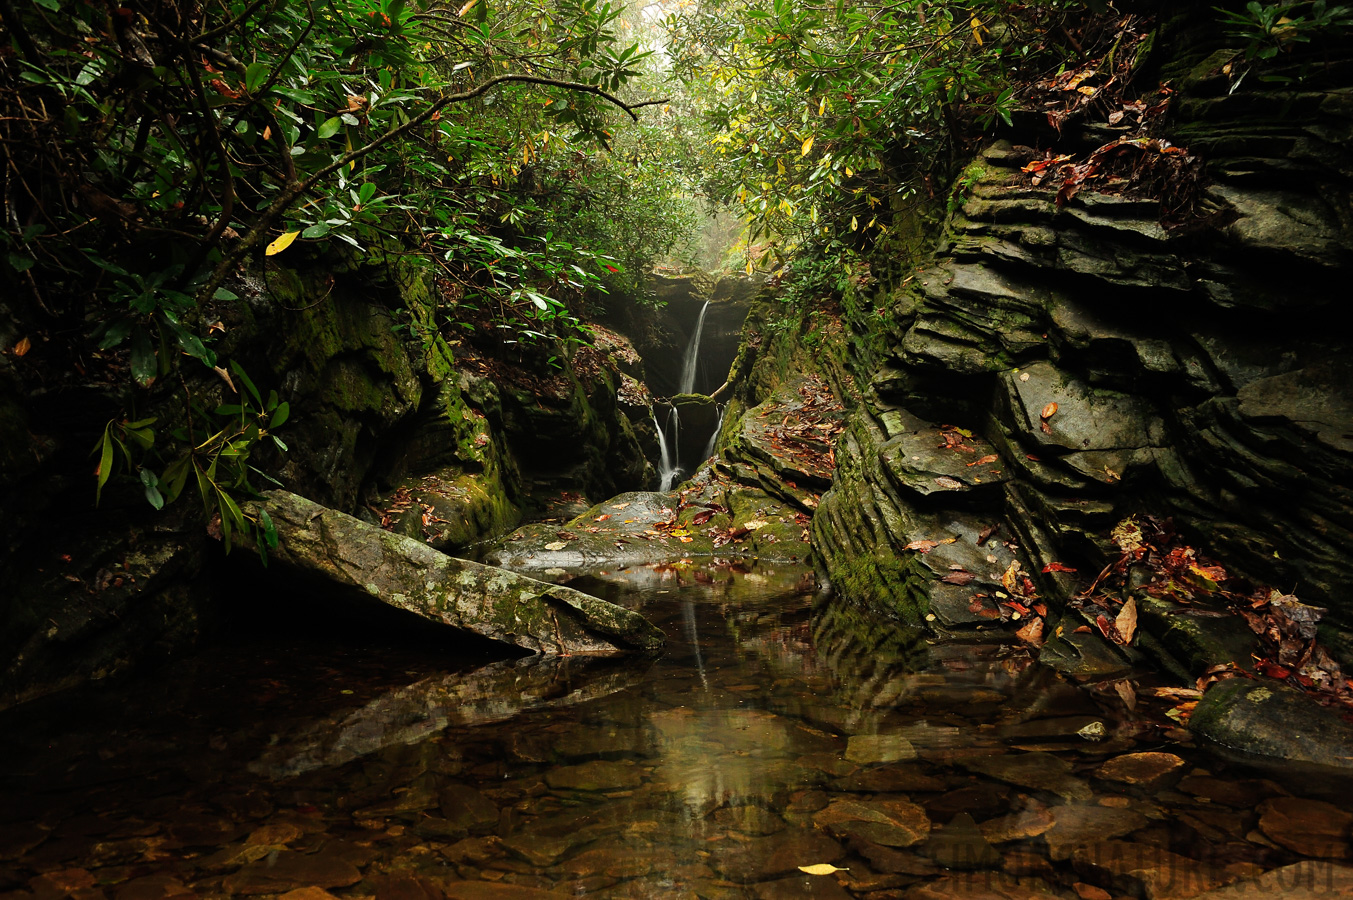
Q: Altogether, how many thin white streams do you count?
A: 4